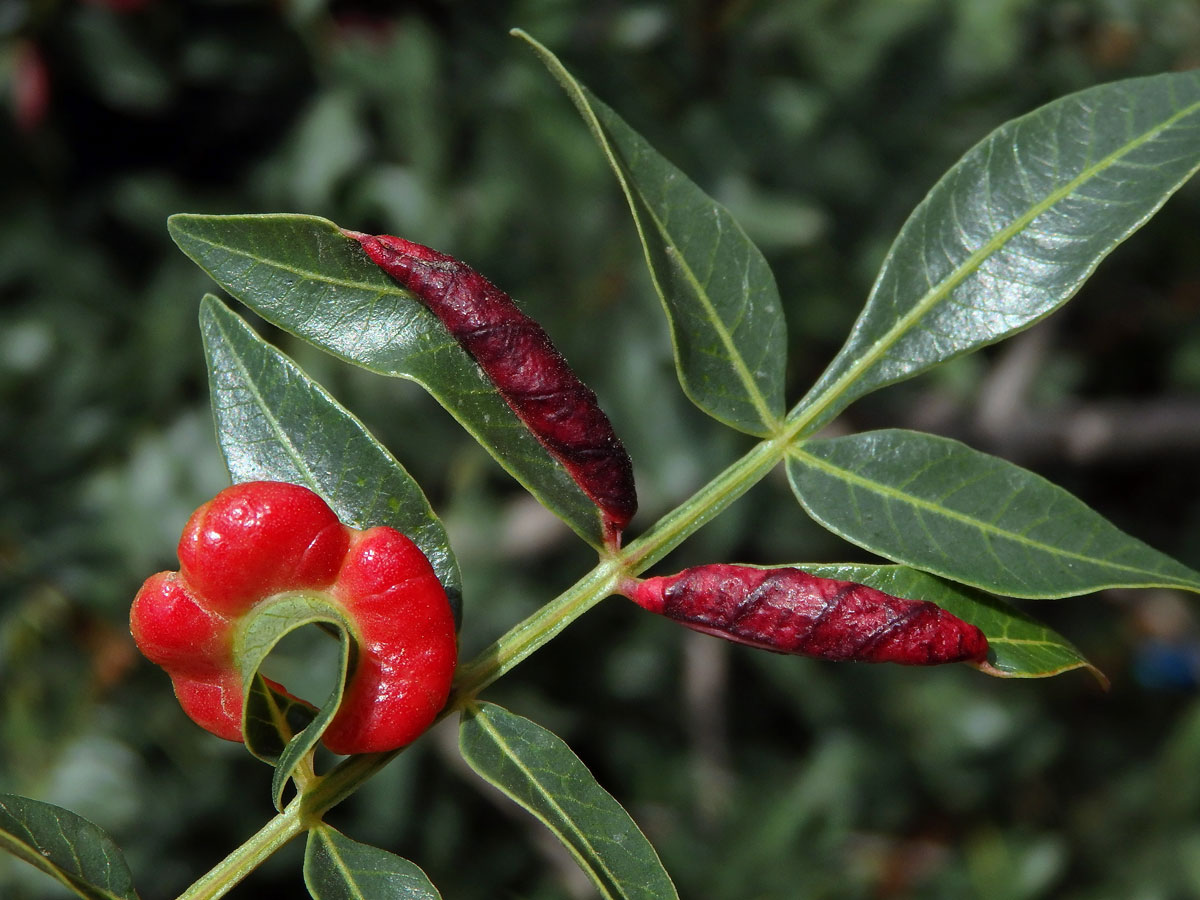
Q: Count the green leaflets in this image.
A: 10